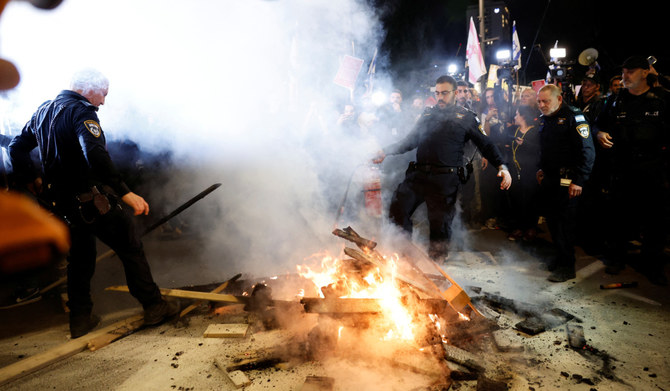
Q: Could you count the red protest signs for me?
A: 2